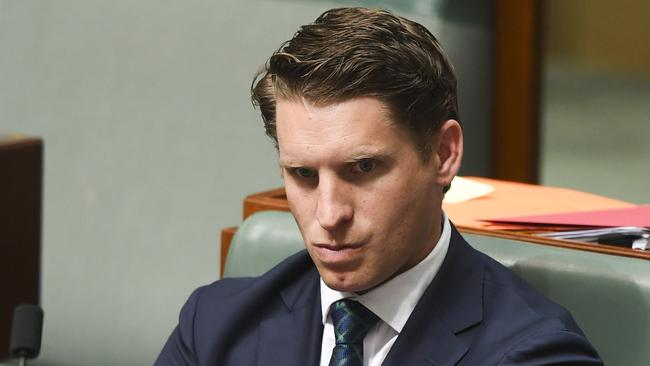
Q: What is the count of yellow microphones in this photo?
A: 0